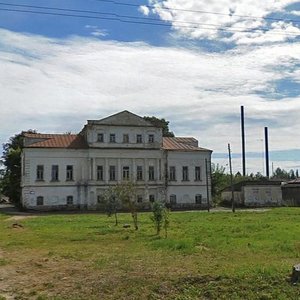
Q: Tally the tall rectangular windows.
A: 11